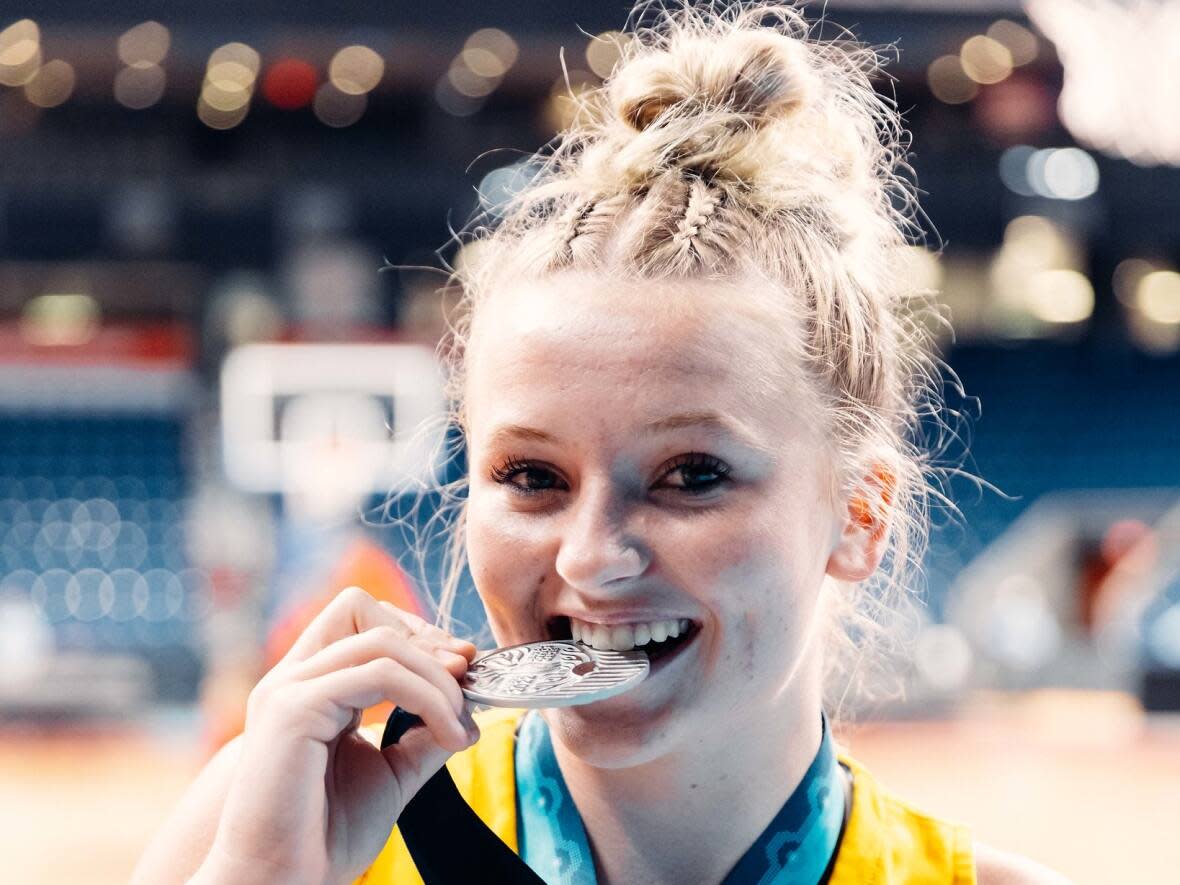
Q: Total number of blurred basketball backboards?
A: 1